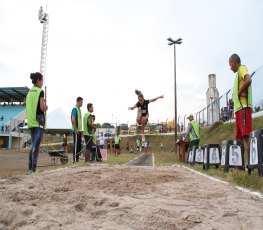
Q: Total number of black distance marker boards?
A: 5